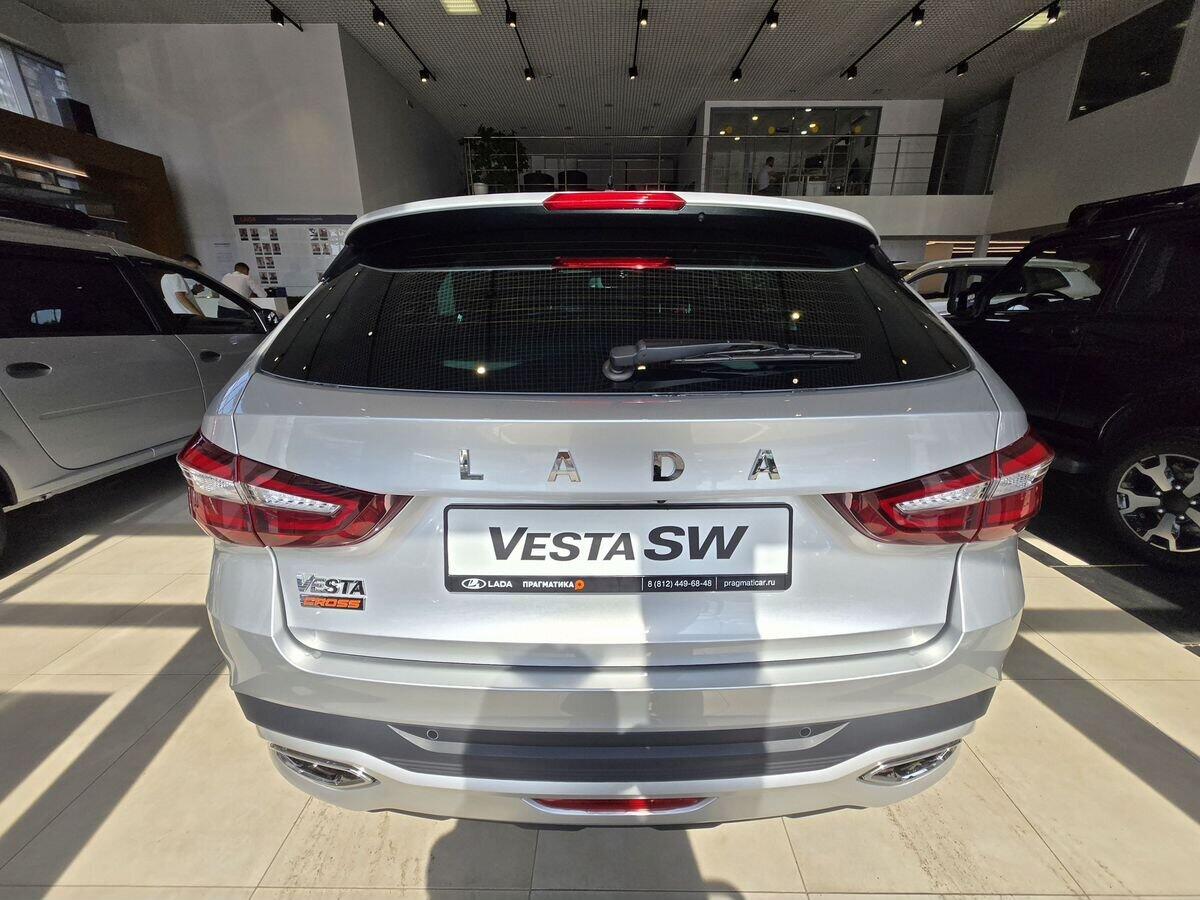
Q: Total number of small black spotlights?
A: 13